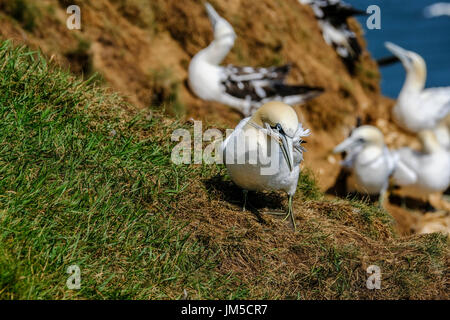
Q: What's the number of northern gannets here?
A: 6